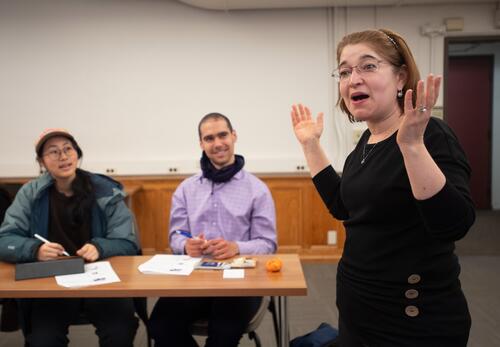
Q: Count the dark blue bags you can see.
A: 1